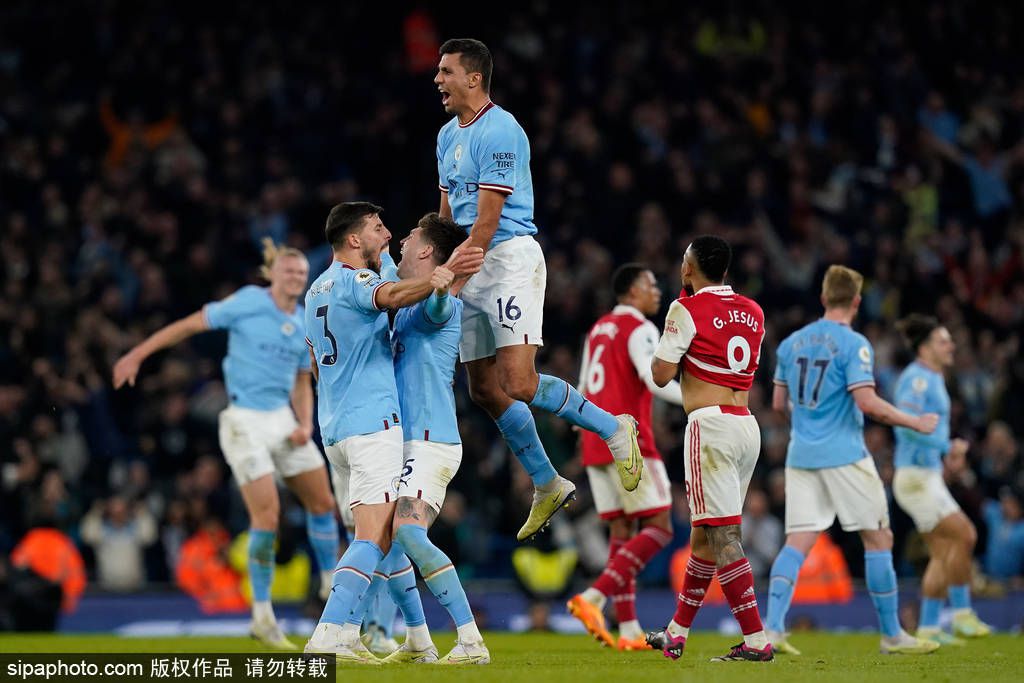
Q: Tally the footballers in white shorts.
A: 8